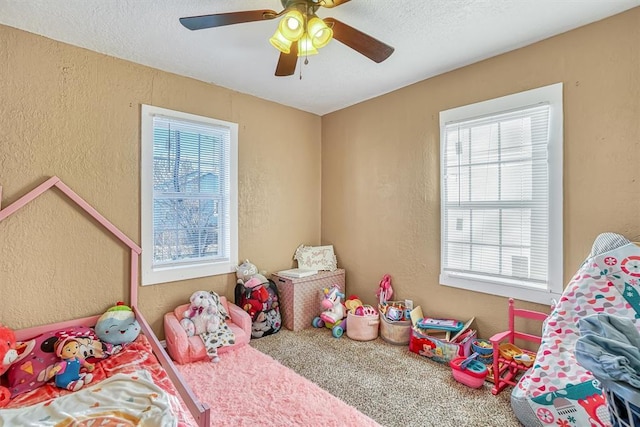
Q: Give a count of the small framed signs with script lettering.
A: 1